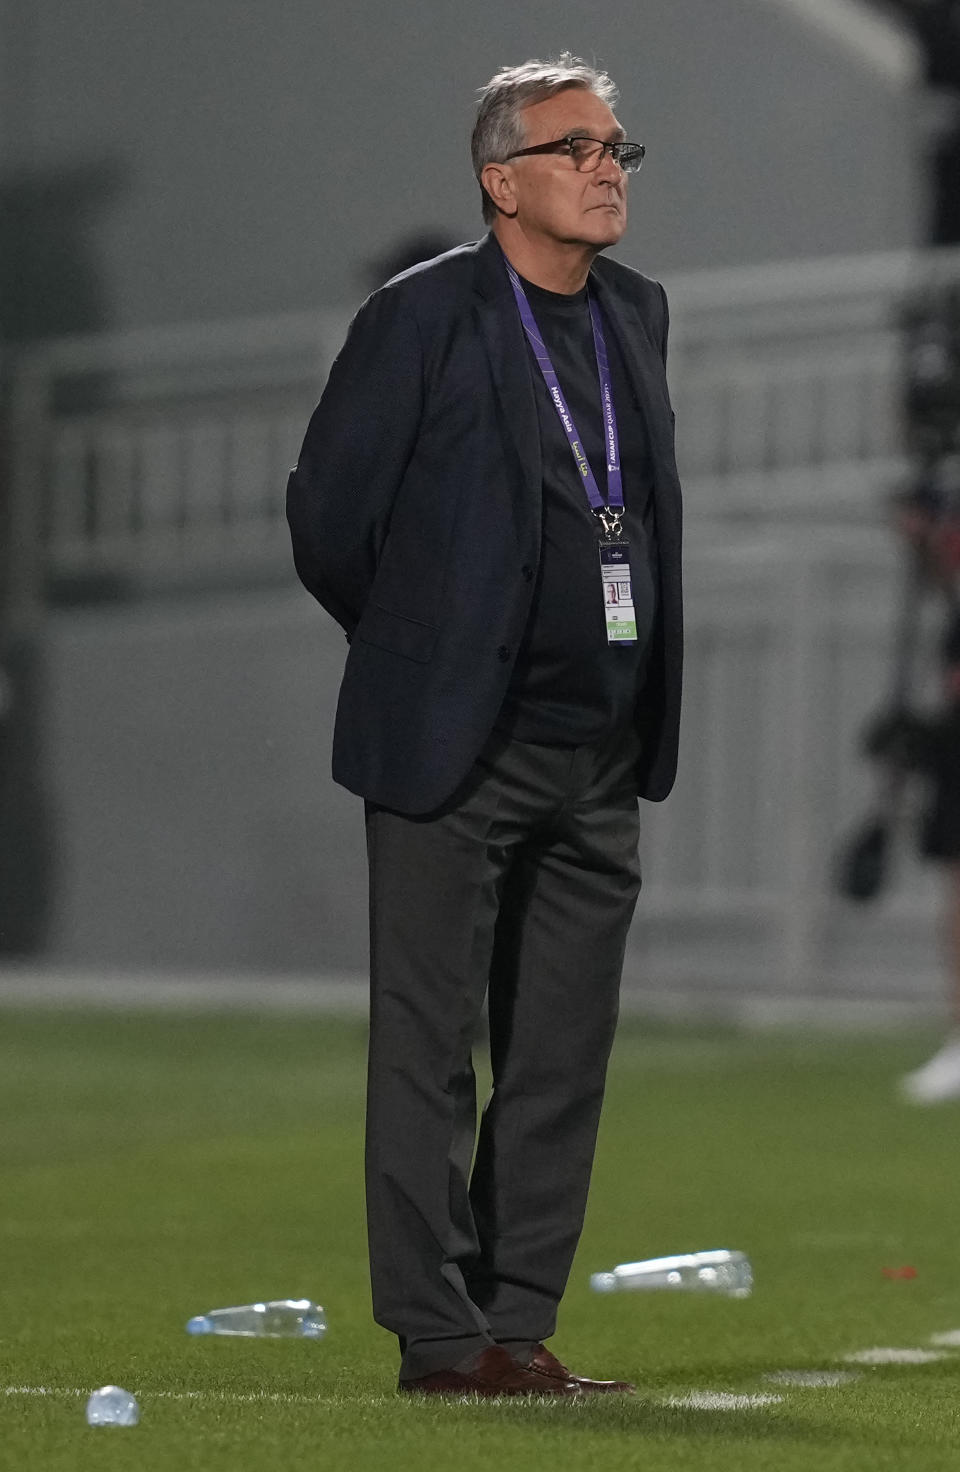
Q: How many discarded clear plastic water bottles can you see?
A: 3